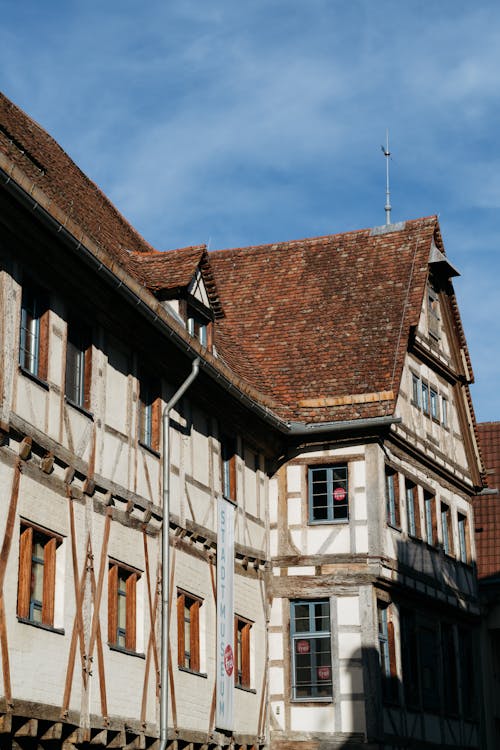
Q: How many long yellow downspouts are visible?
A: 0